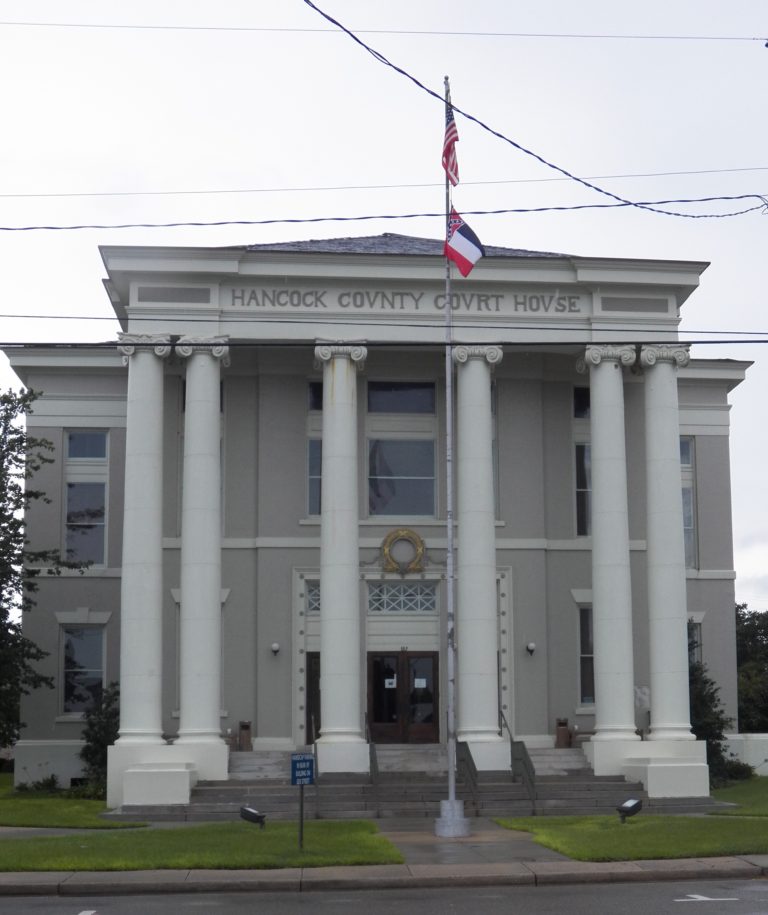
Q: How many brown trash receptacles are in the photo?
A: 2